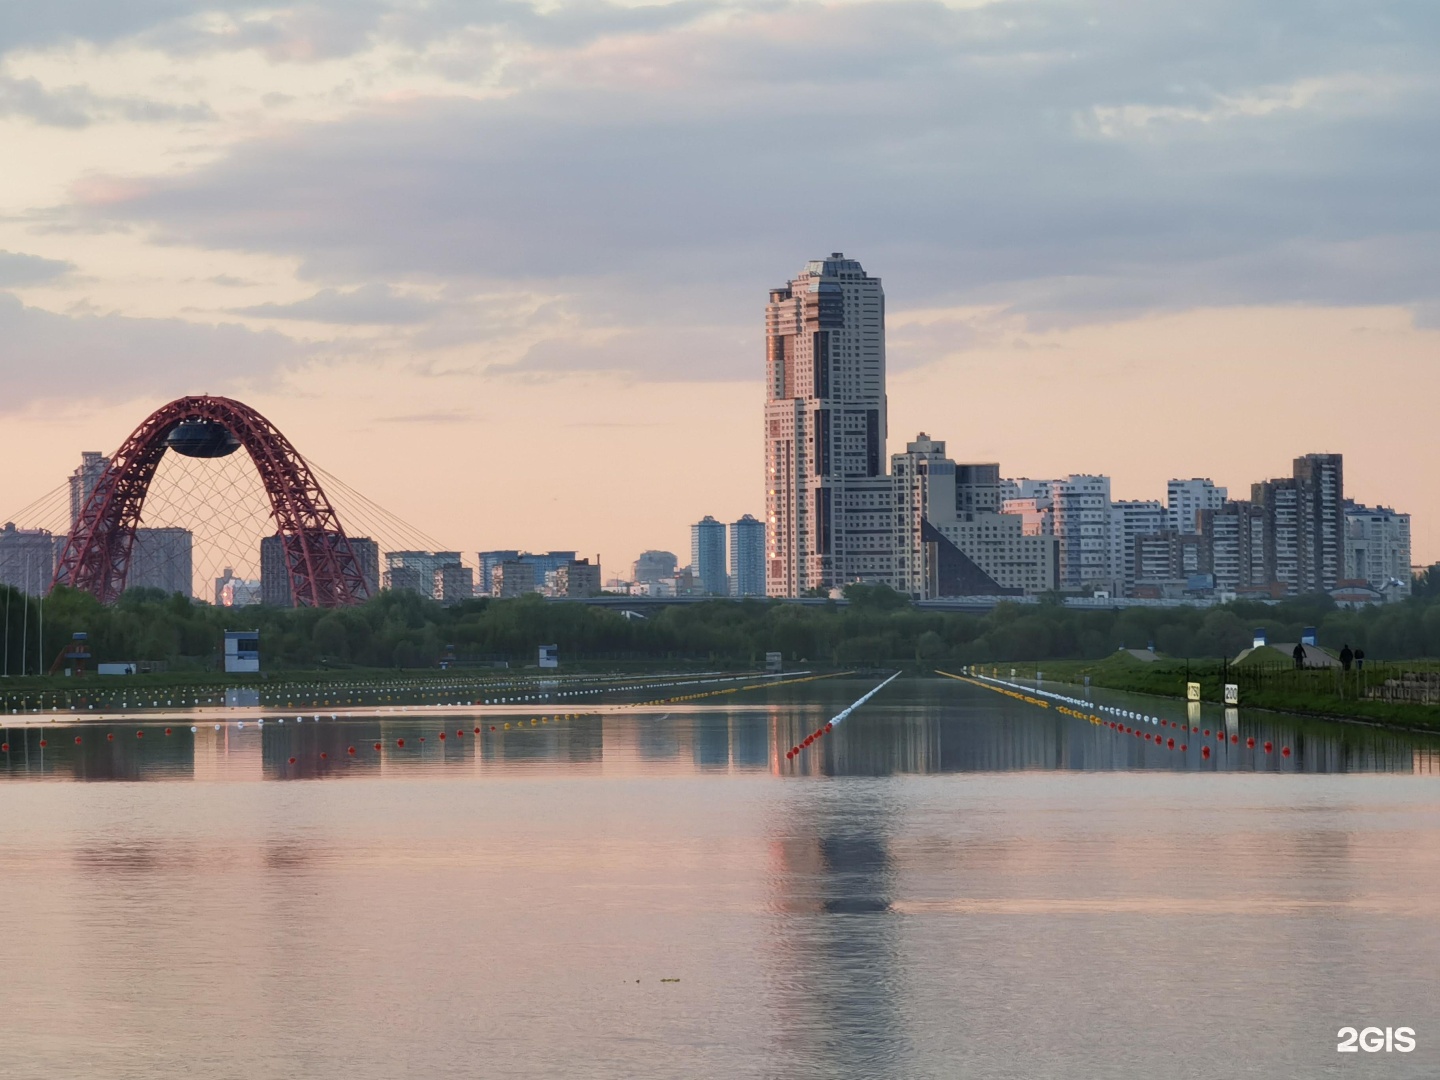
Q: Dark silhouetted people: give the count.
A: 3